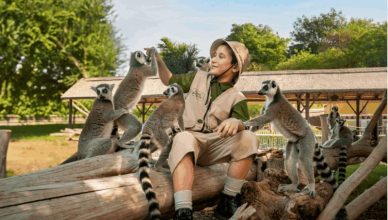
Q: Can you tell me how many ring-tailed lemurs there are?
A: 7